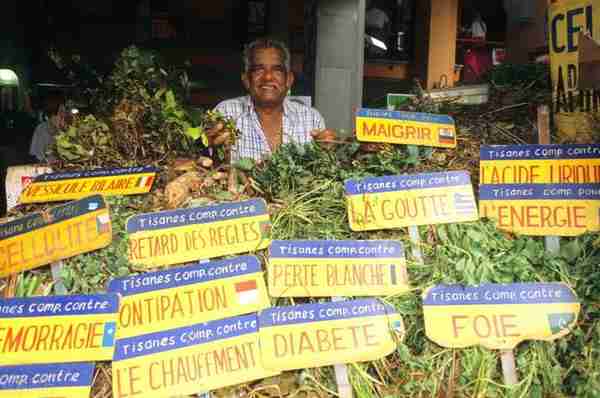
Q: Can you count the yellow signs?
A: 15